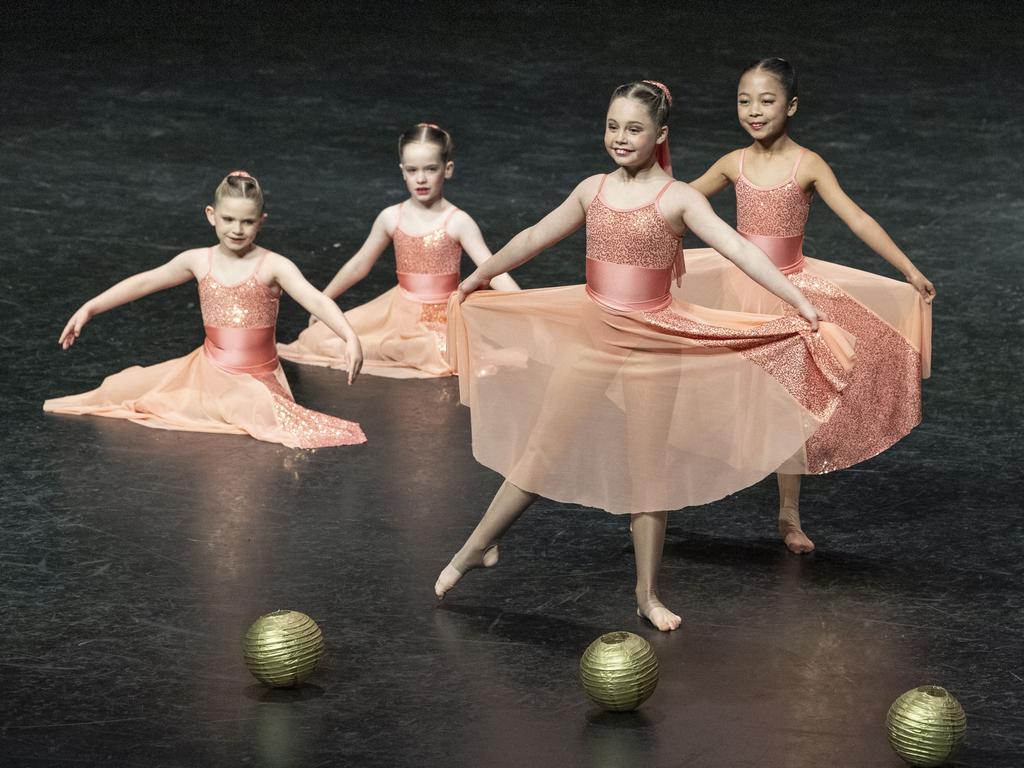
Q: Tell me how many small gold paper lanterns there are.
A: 3